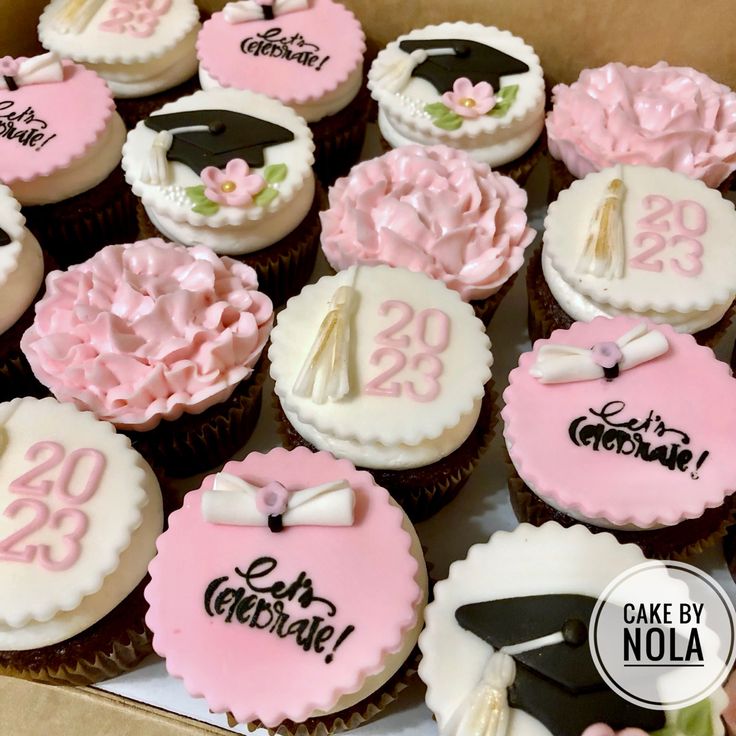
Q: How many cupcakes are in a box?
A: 15